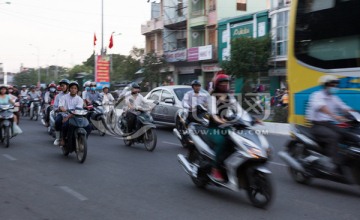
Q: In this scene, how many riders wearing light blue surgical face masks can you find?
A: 4